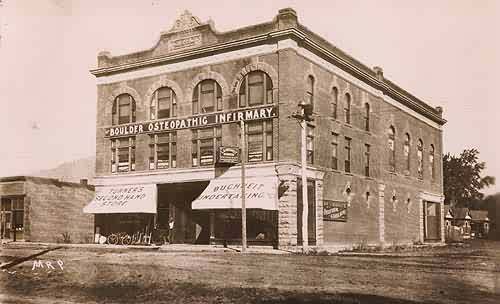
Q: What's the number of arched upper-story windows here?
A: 12